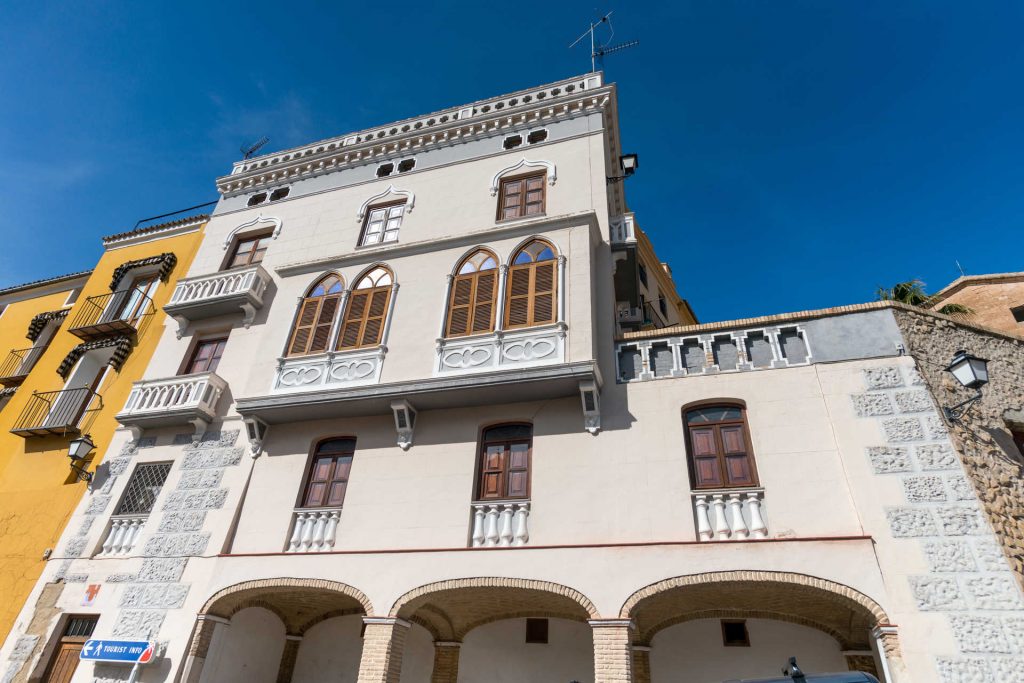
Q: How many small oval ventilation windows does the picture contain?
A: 6